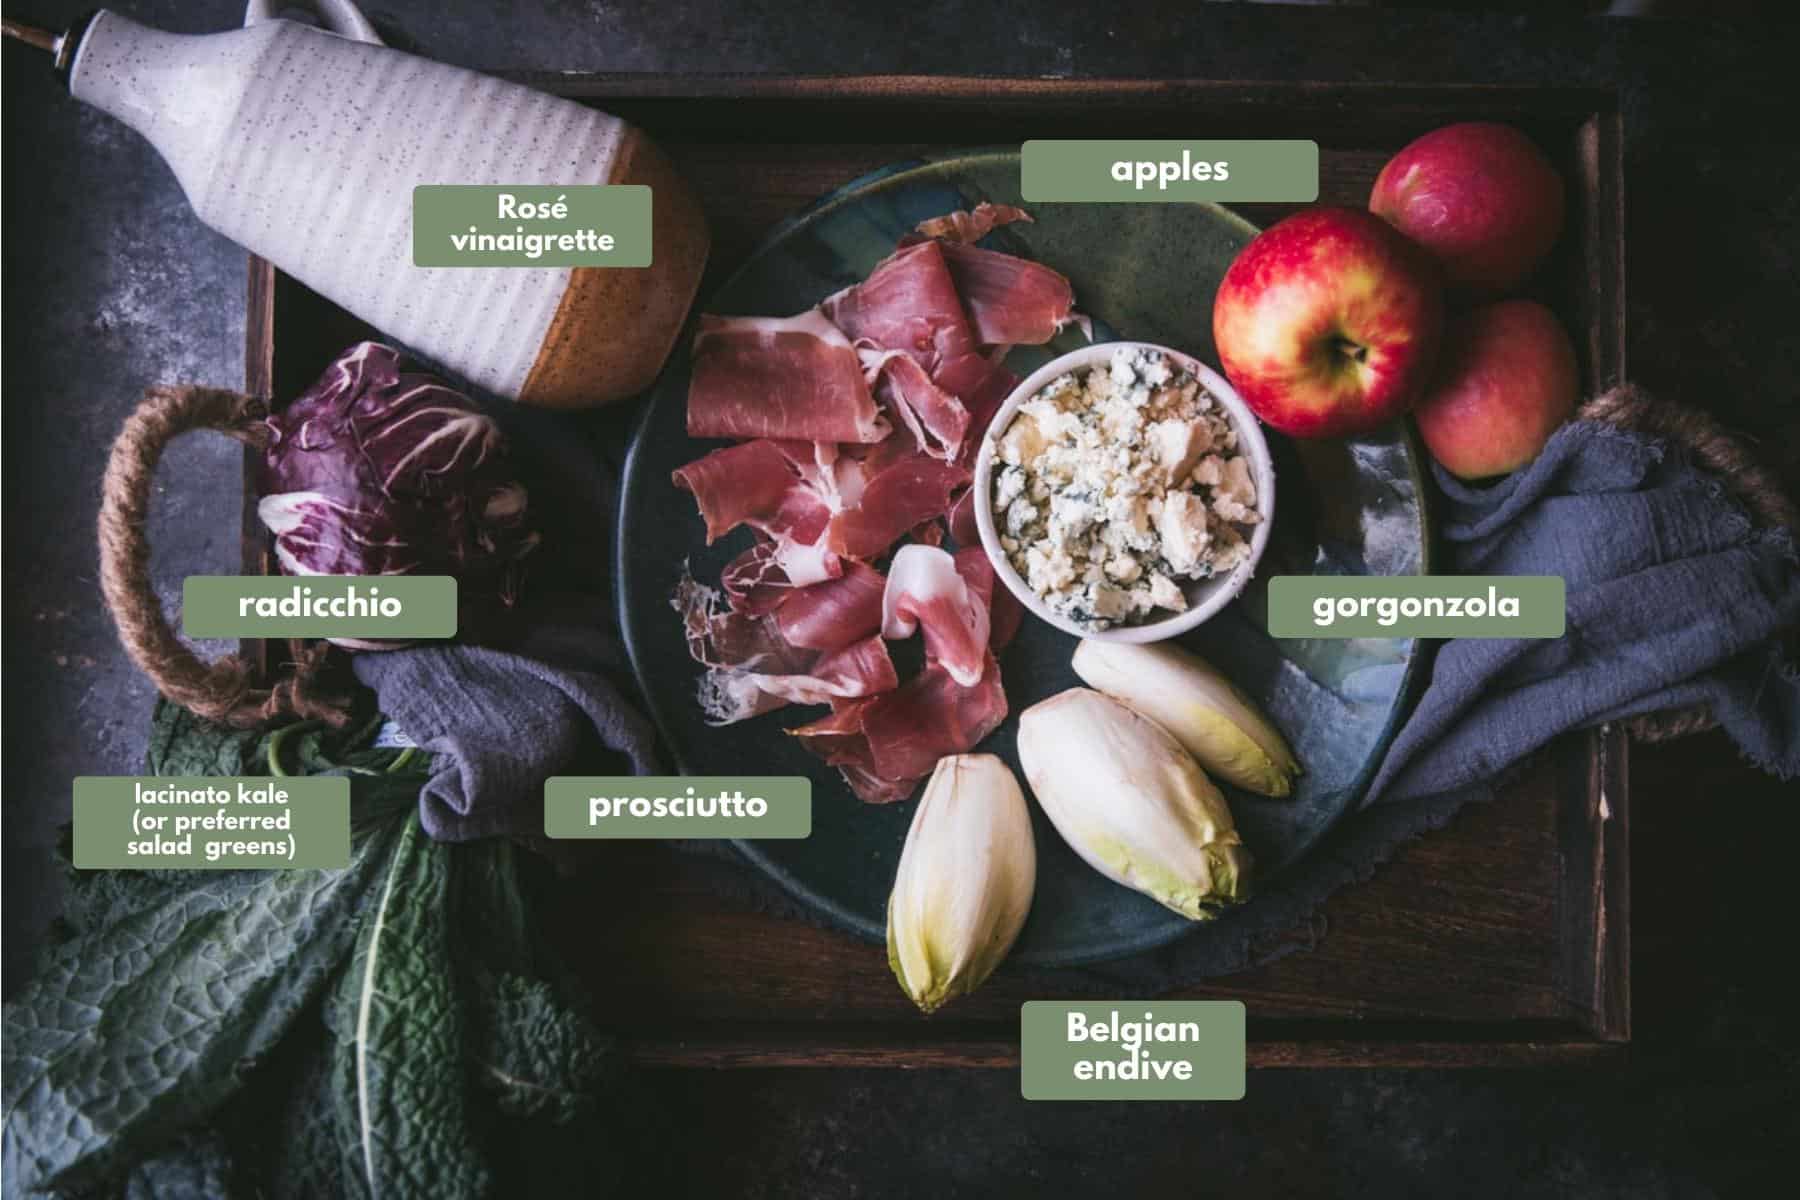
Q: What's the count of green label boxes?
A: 7